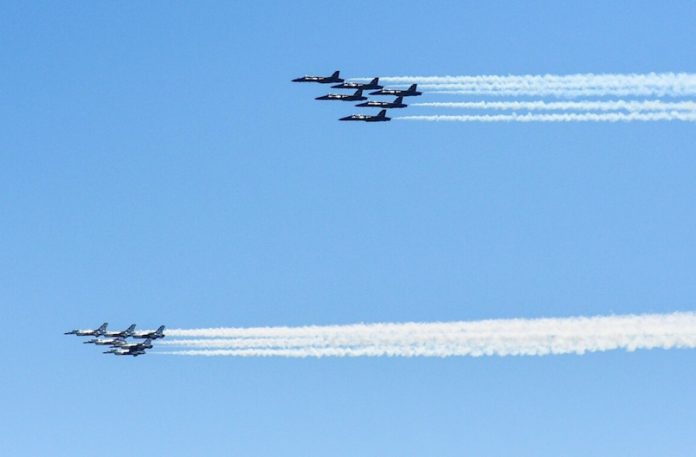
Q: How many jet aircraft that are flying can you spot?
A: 12